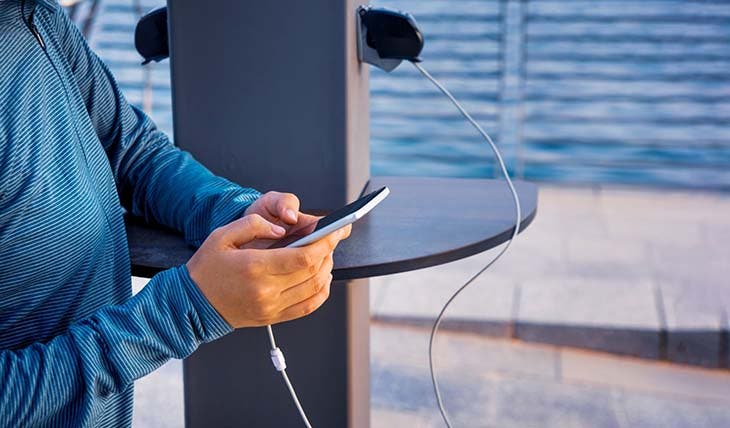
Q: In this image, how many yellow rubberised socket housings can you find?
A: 0